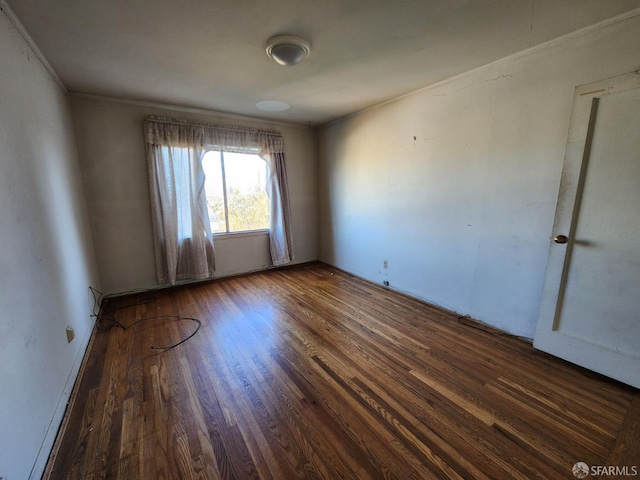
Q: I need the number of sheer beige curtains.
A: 2